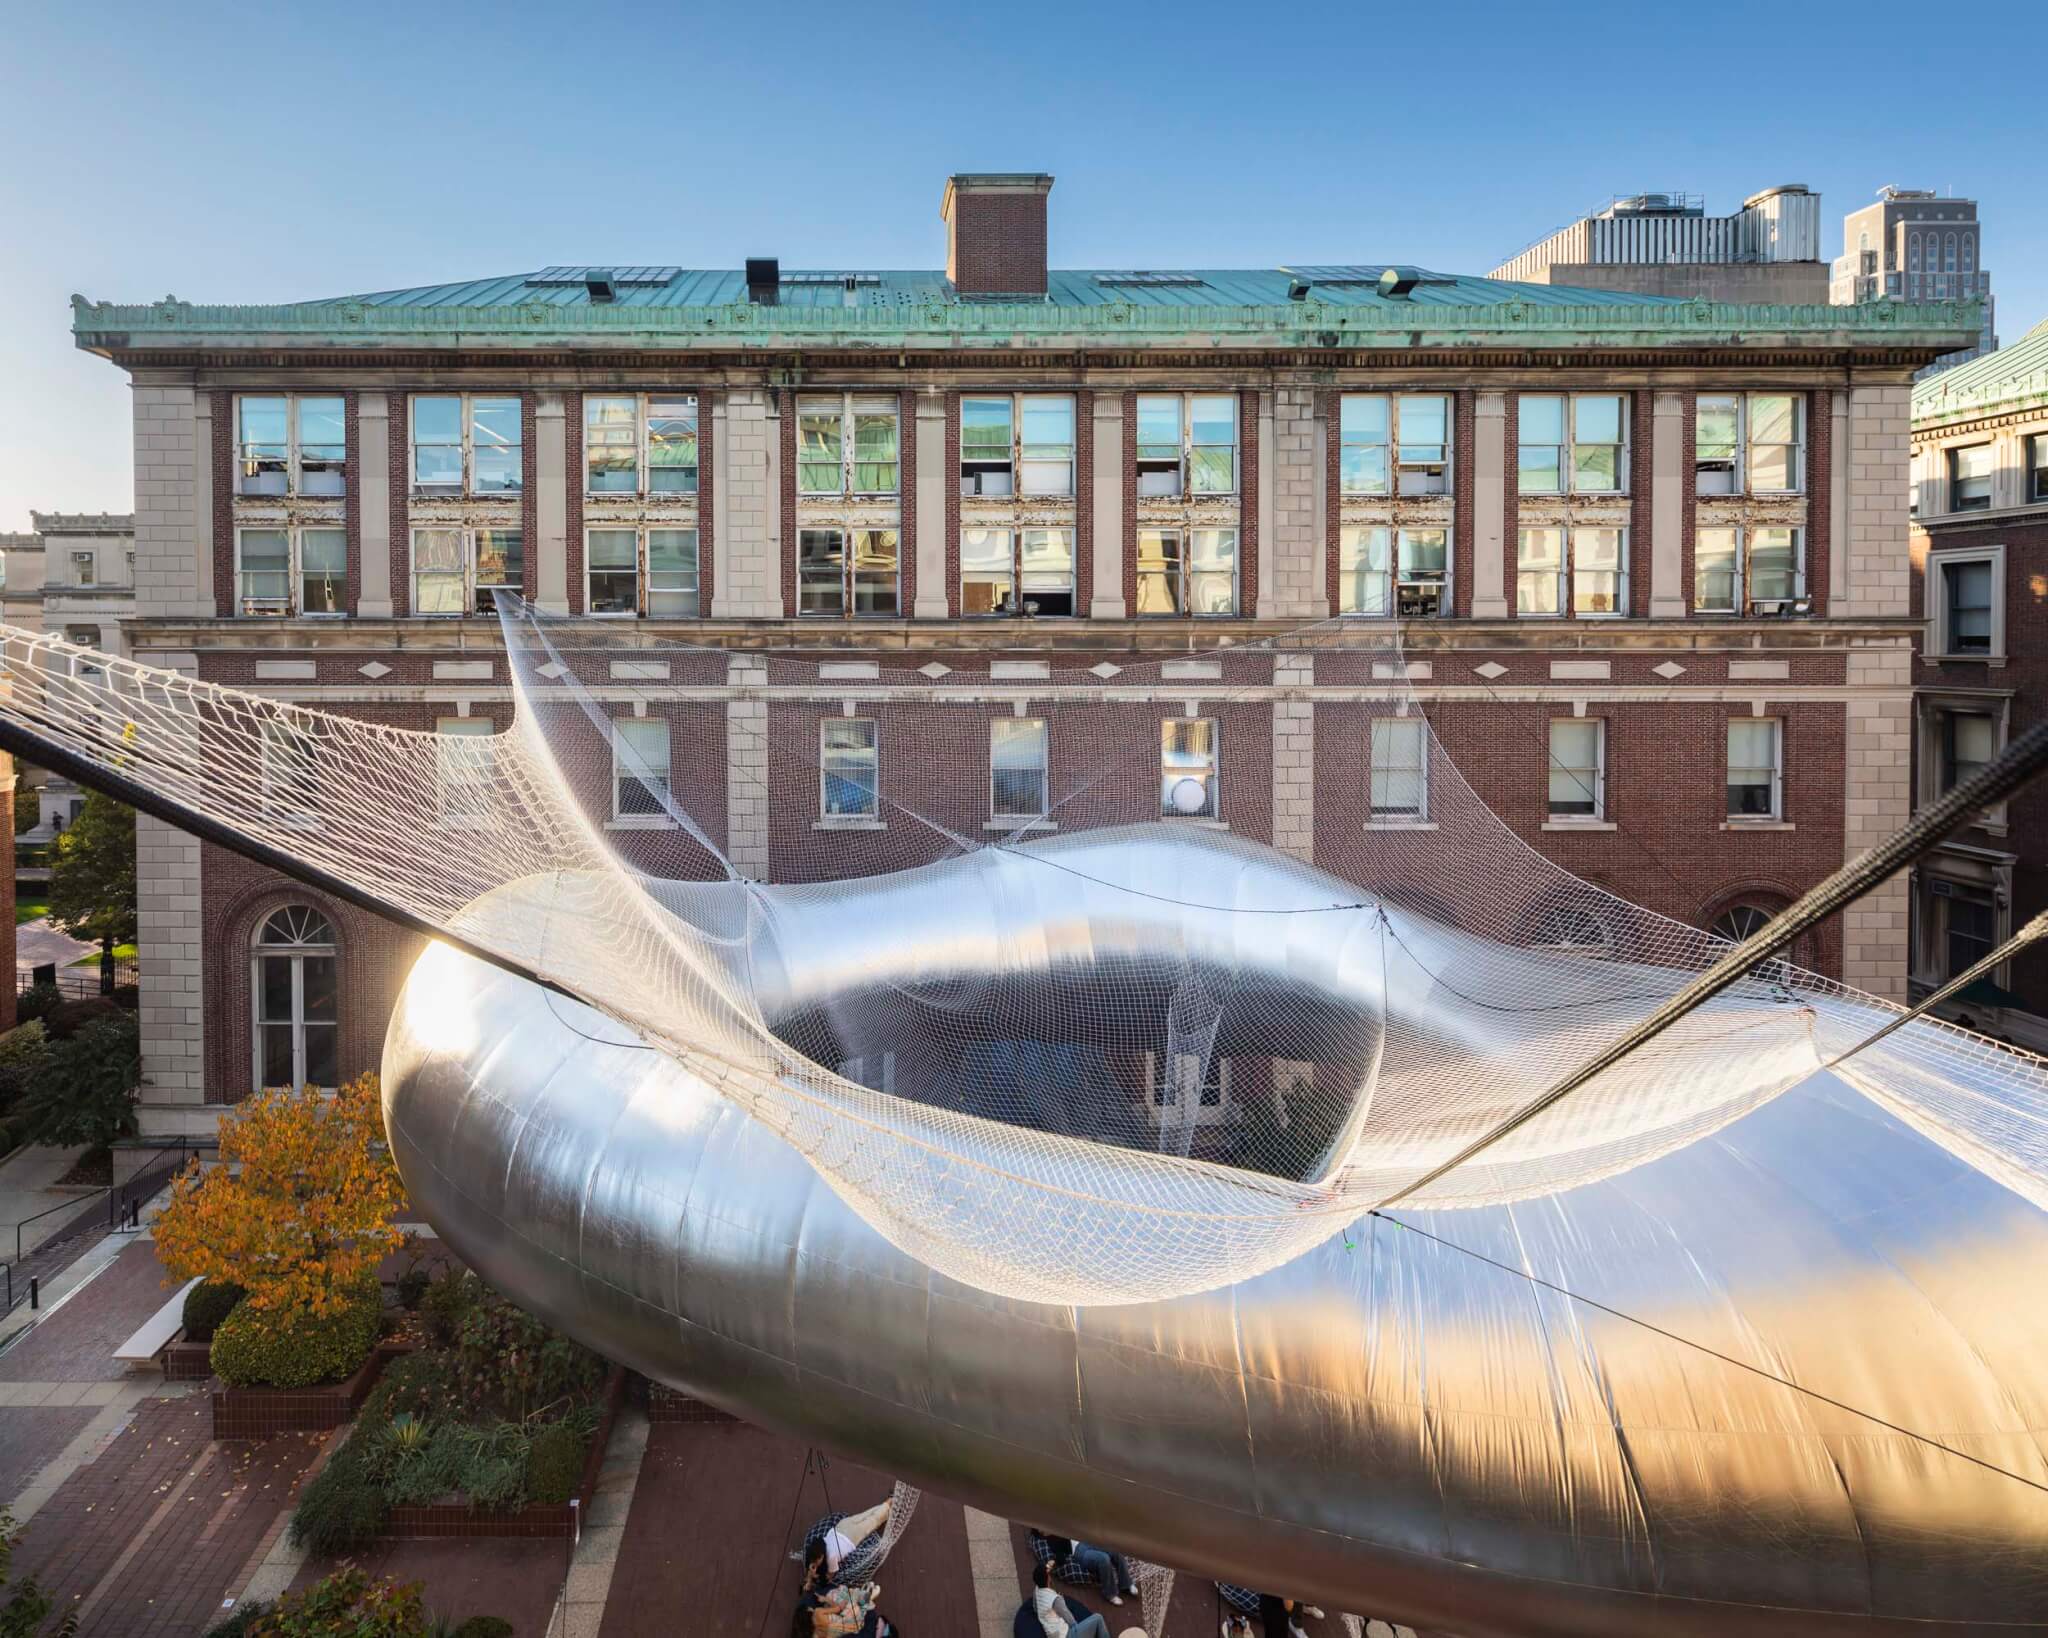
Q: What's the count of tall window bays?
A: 9